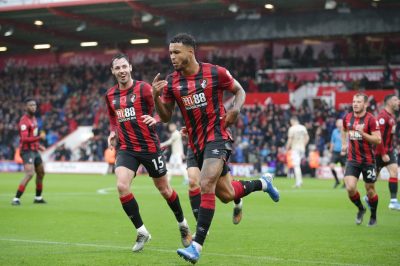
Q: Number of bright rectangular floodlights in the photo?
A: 4